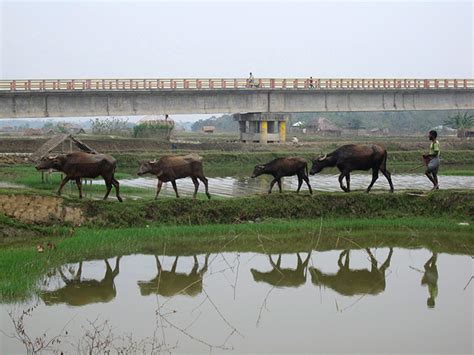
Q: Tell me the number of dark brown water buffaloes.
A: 4